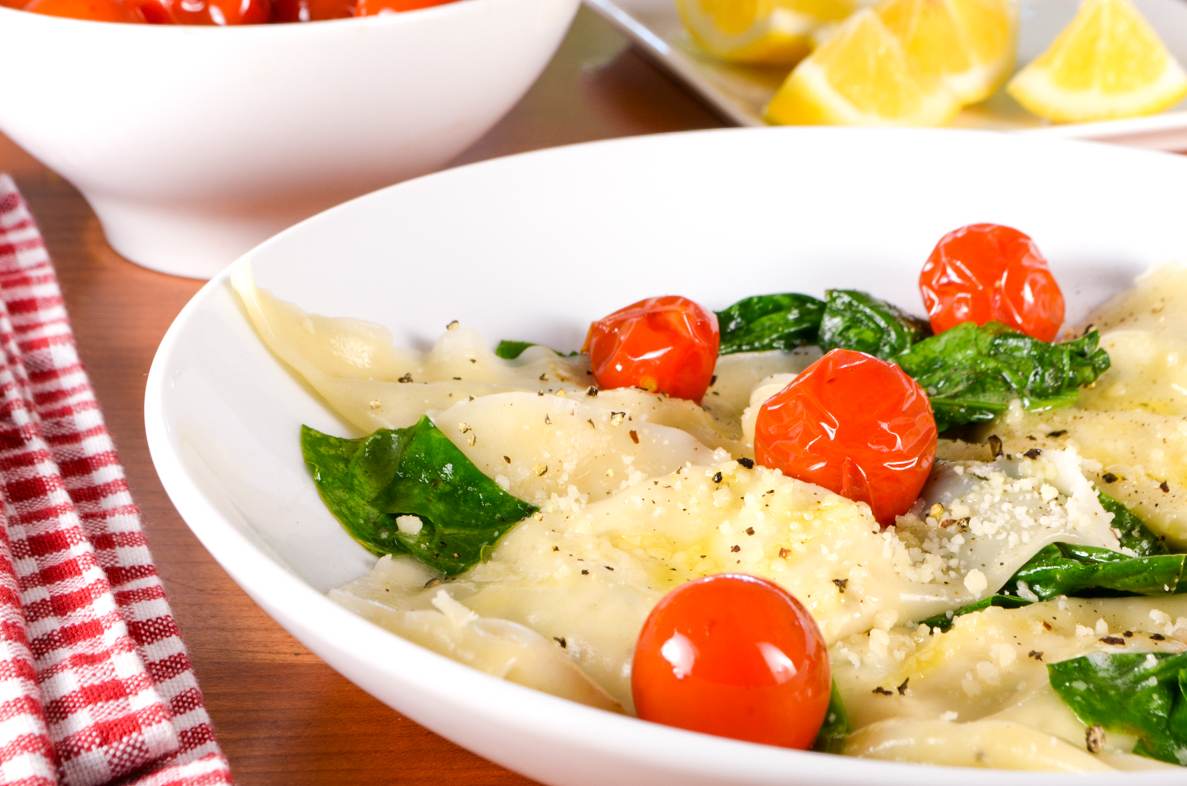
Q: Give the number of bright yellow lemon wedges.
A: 4